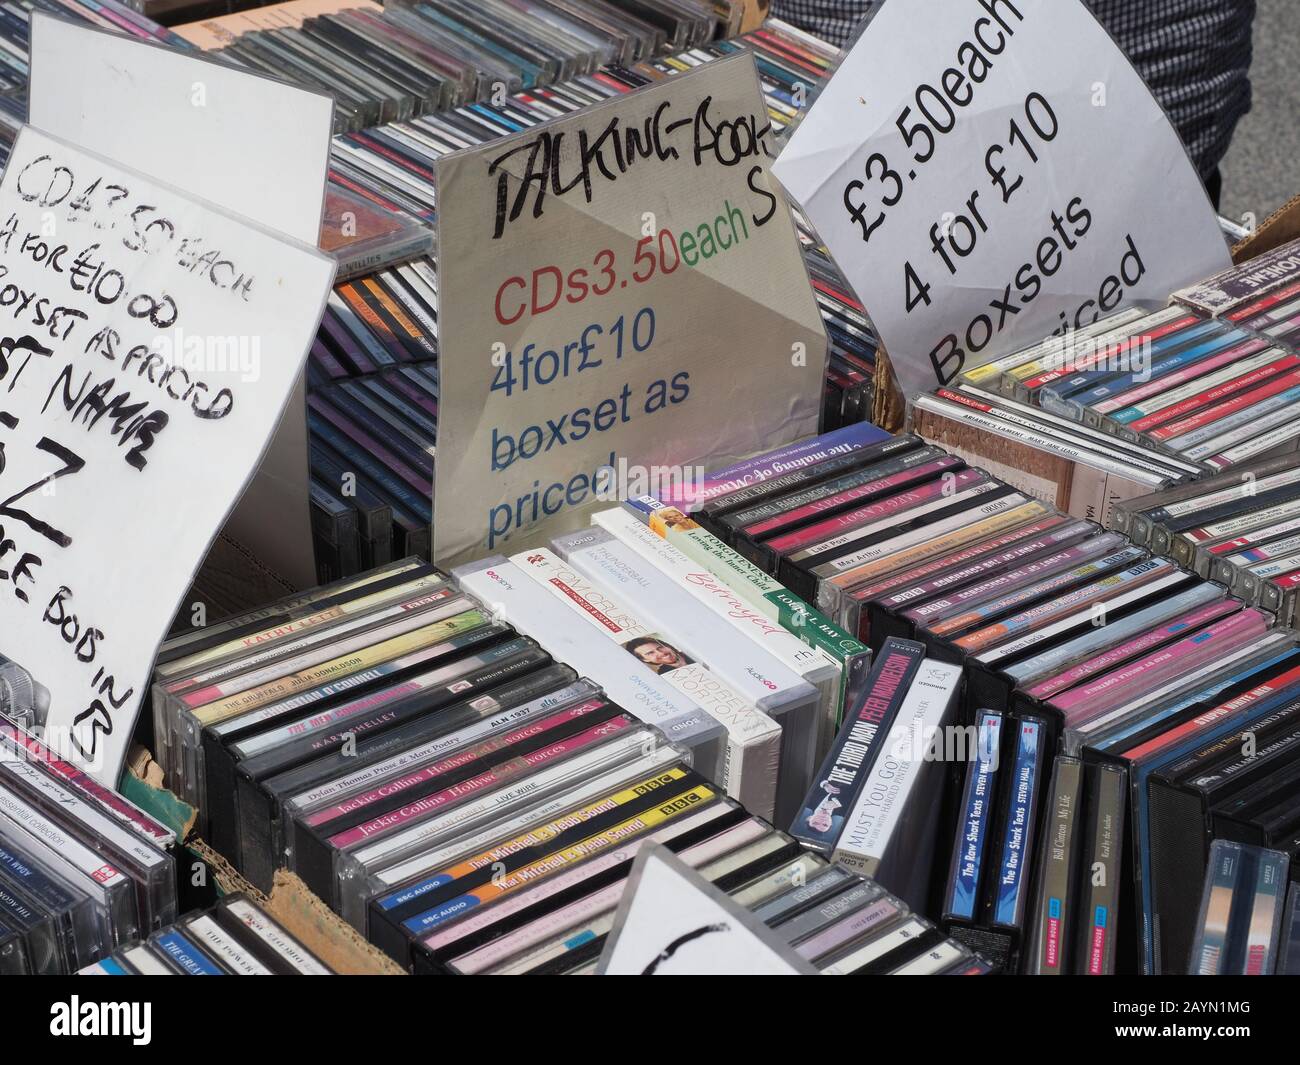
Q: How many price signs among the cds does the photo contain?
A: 3